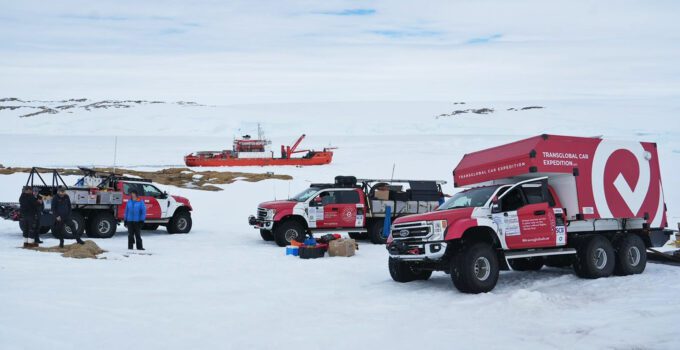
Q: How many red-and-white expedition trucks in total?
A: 3